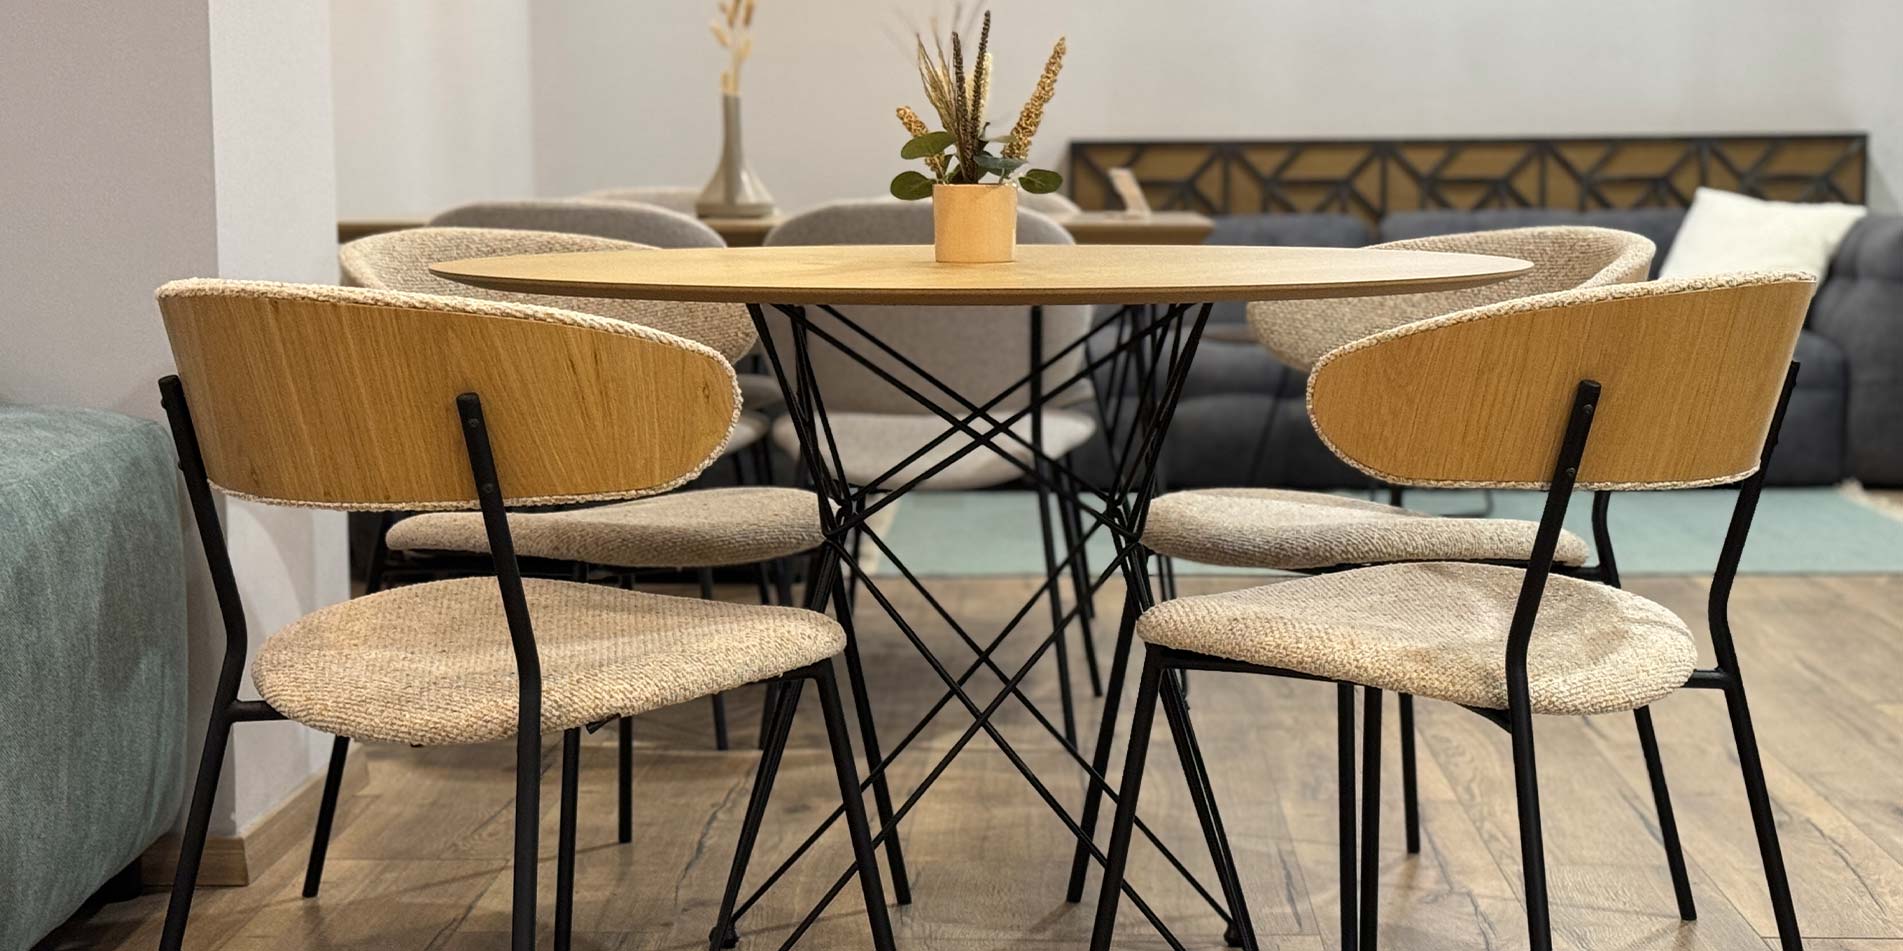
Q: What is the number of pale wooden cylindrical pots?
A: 1